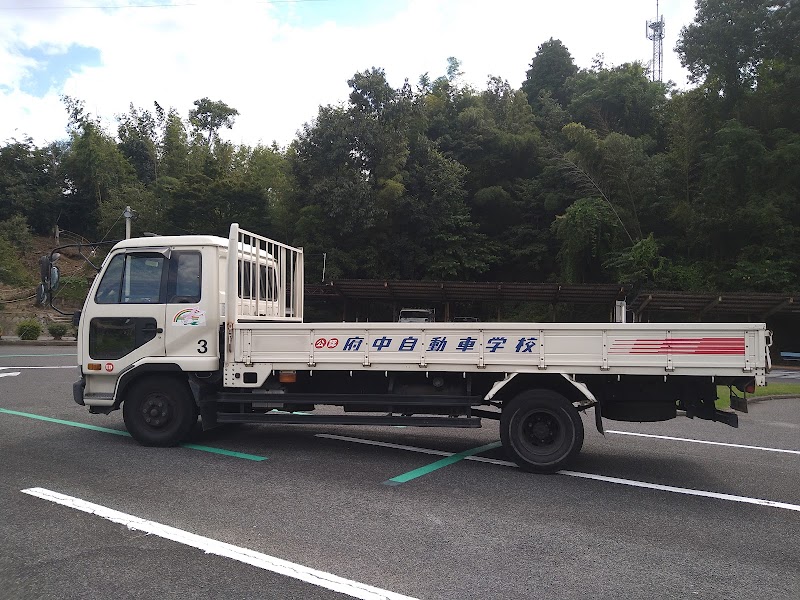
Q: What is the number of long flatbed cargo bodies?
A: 1